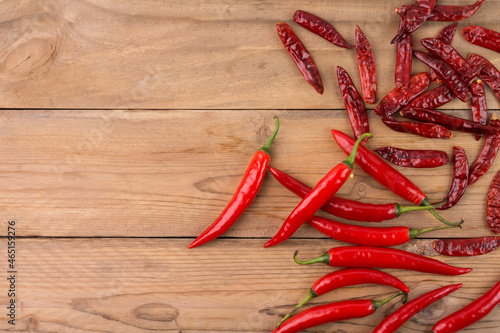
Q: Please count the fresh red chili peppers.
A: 10